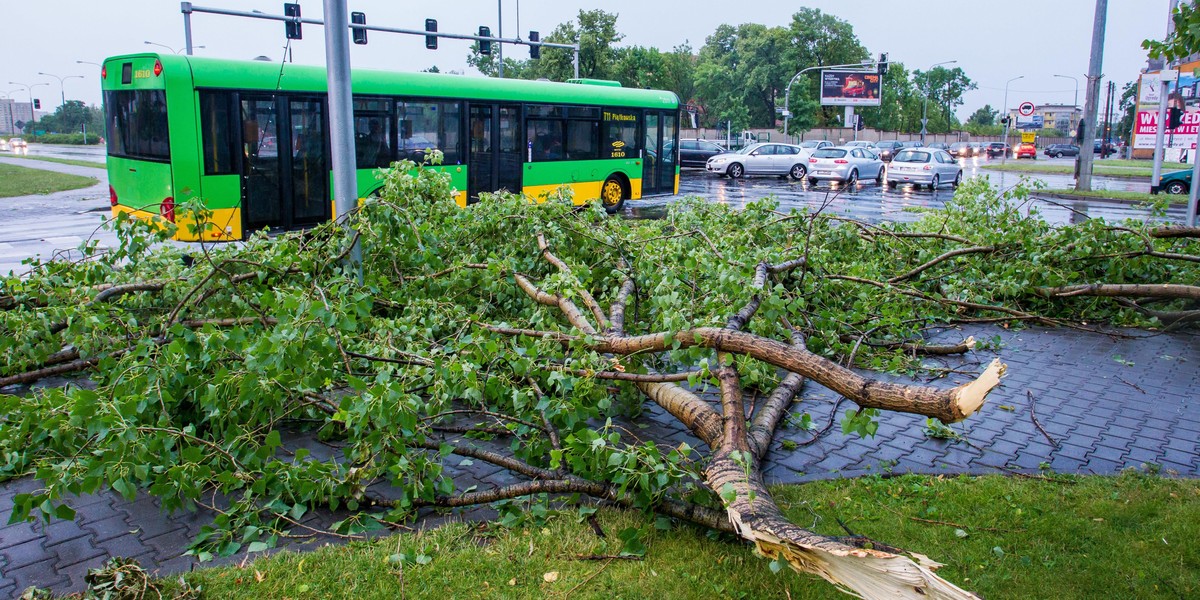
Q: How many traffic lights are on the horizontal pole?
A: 5